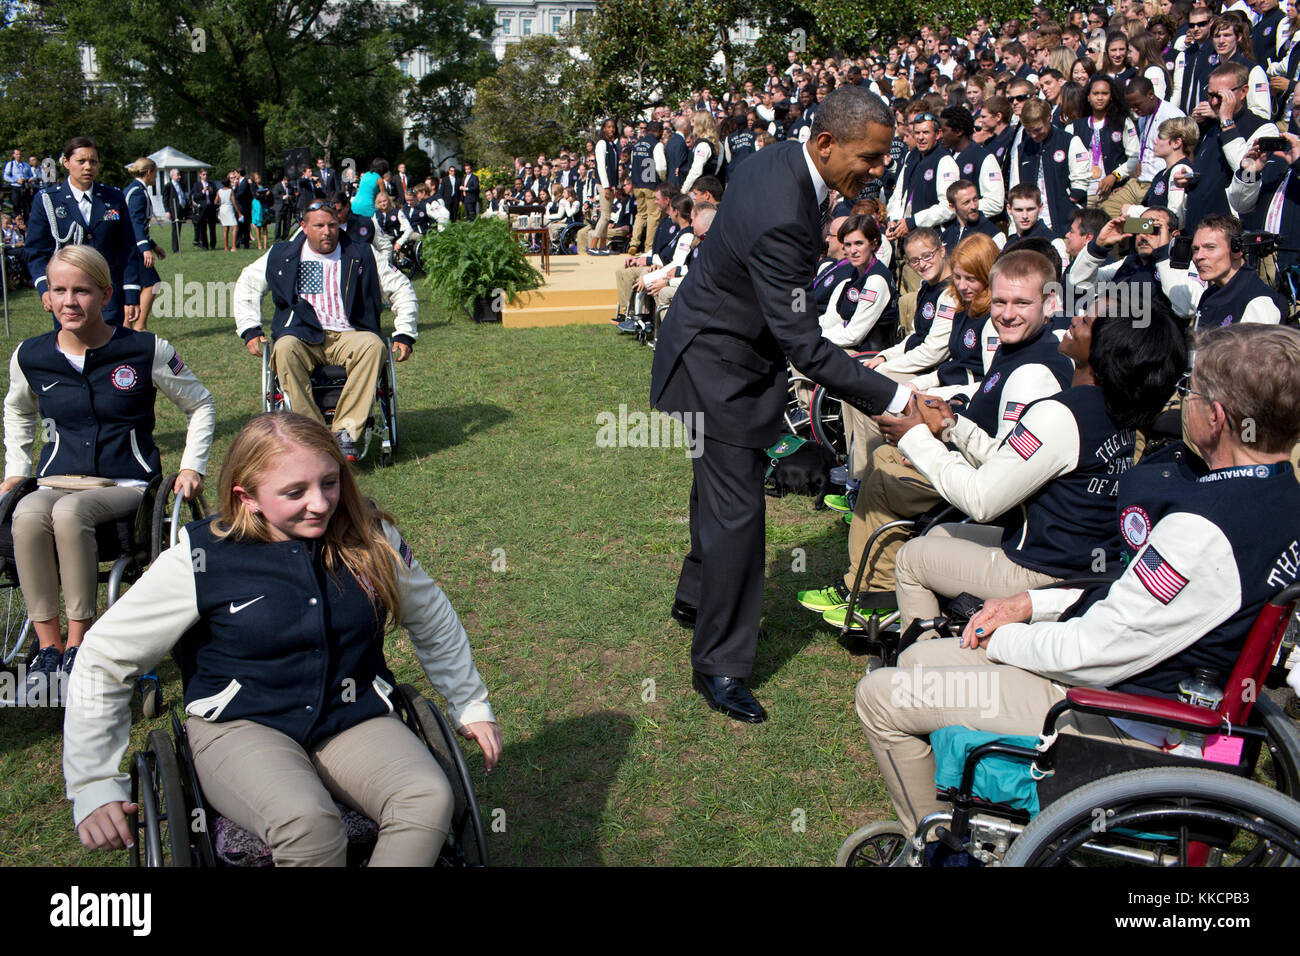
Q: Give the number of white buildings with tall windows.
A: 1